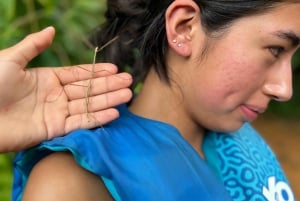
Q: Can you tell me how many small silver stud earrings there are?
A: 2